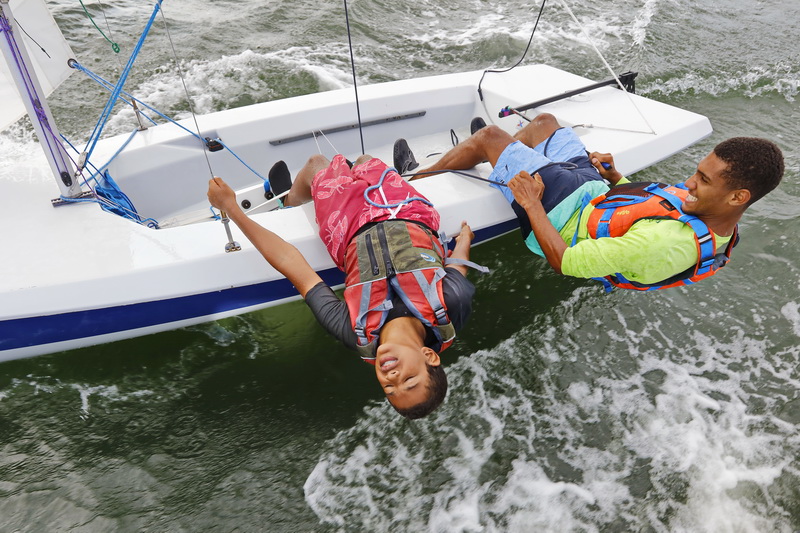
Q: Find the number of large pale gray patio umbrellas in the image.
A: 0